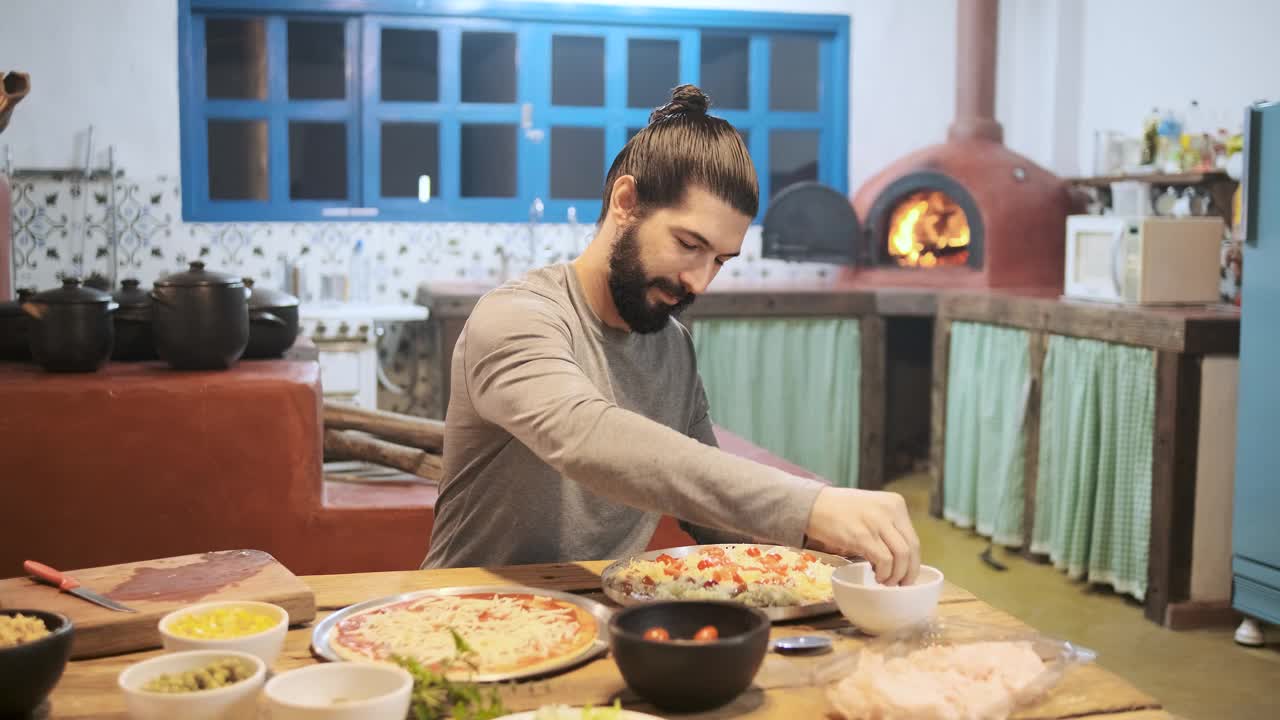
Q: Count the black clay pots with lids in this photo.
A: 5